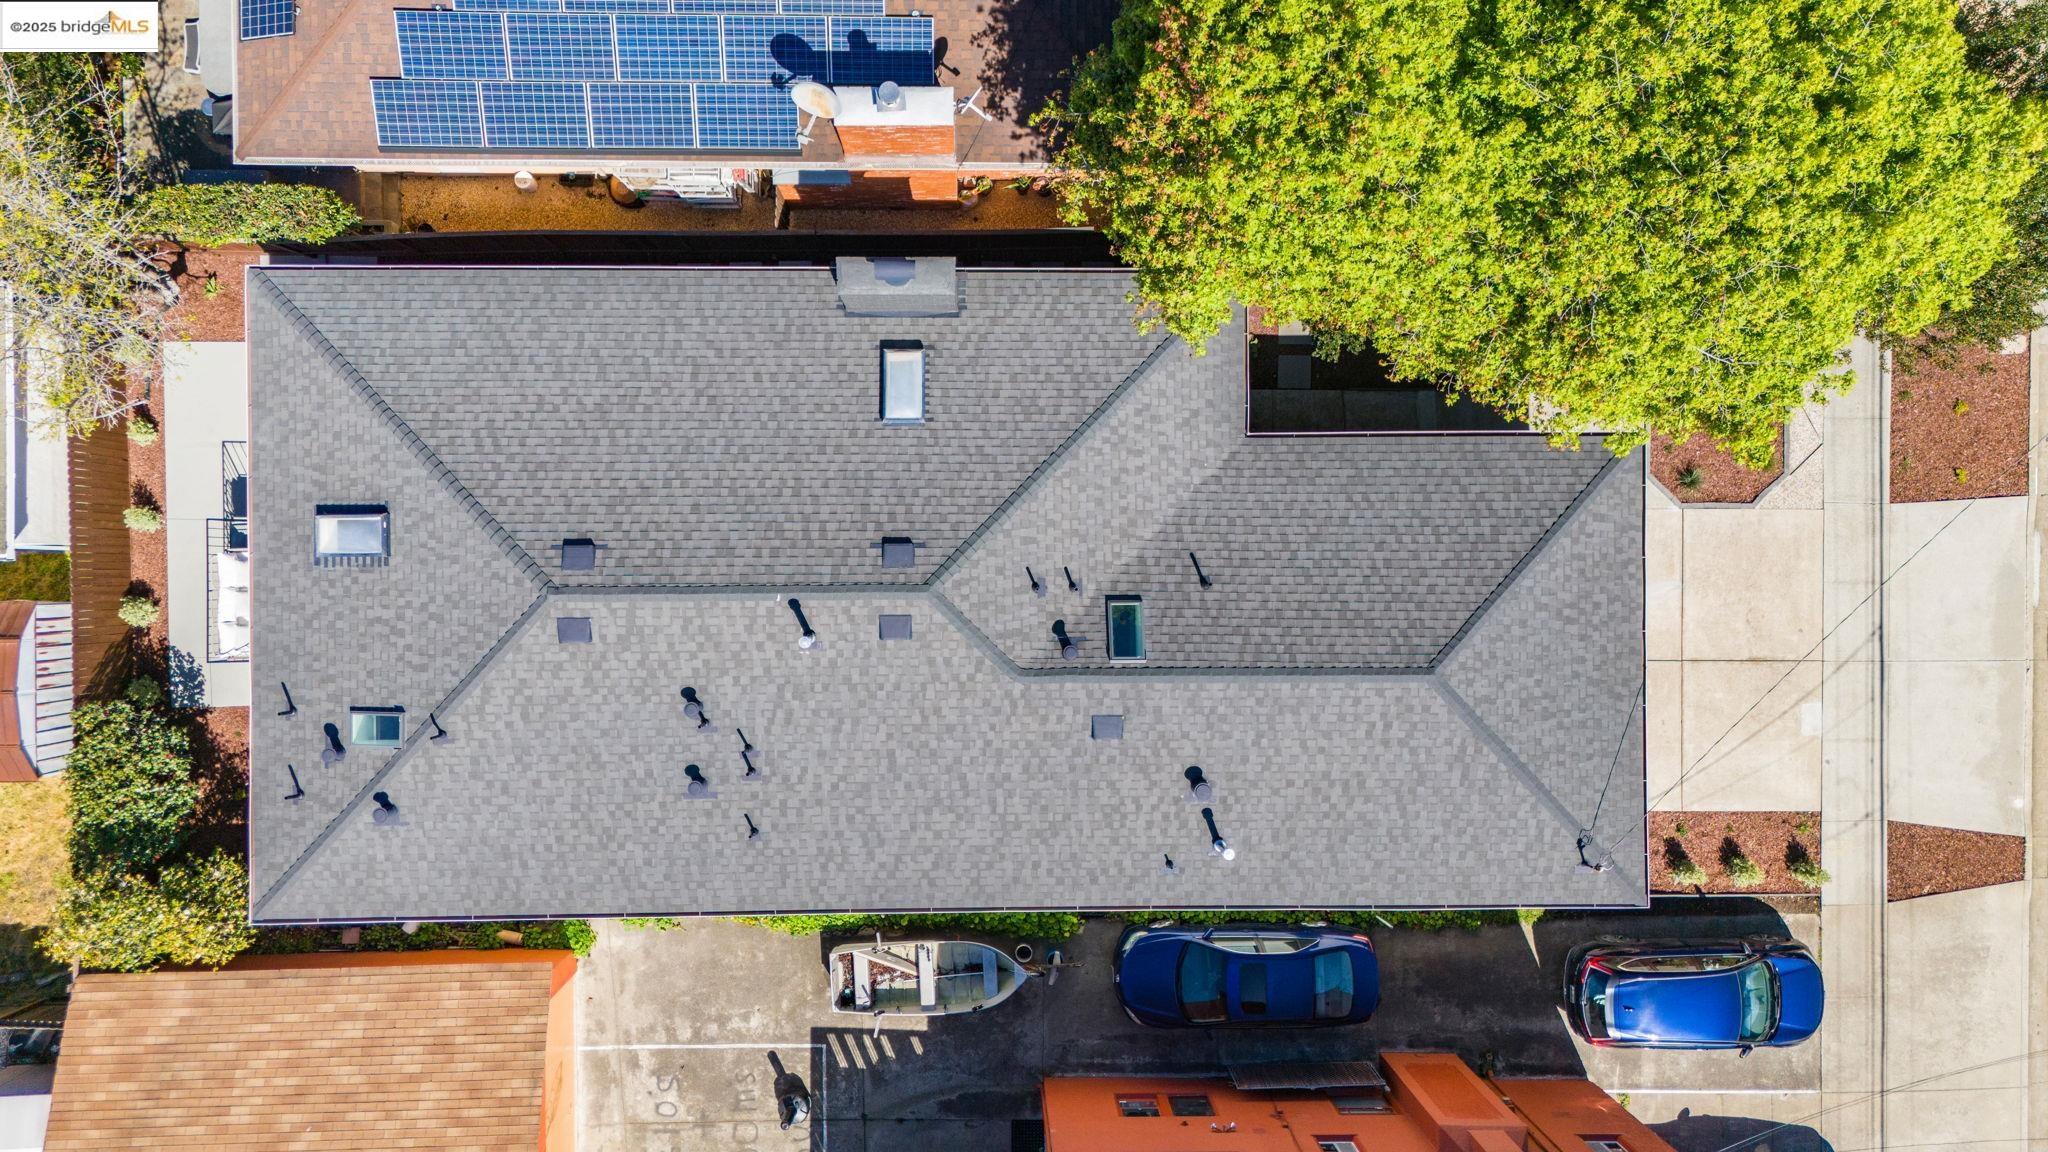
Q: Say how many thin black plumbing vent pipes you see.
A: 11